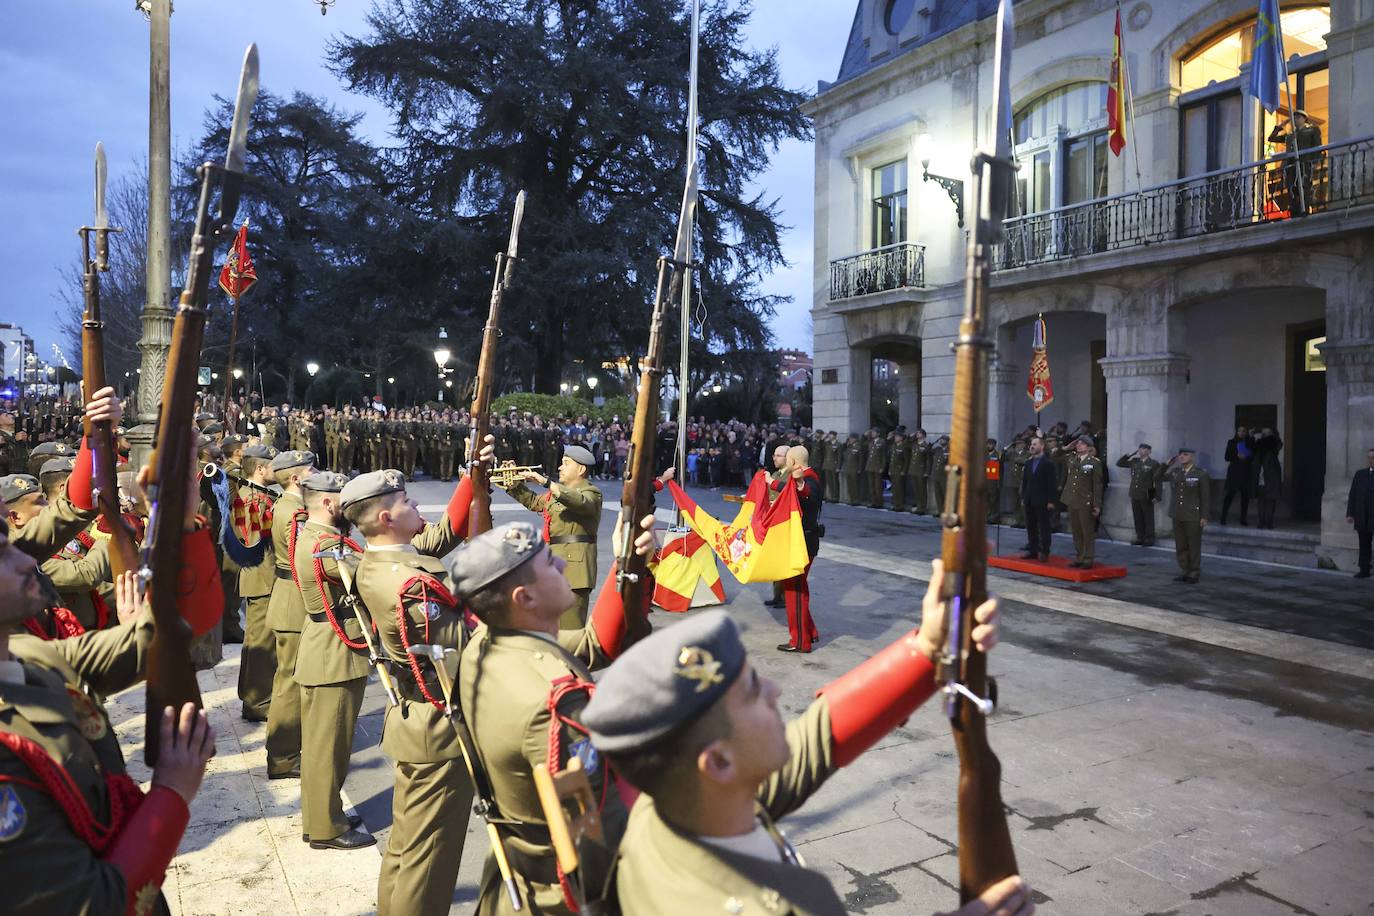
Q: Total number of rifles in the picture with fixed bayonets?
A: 5